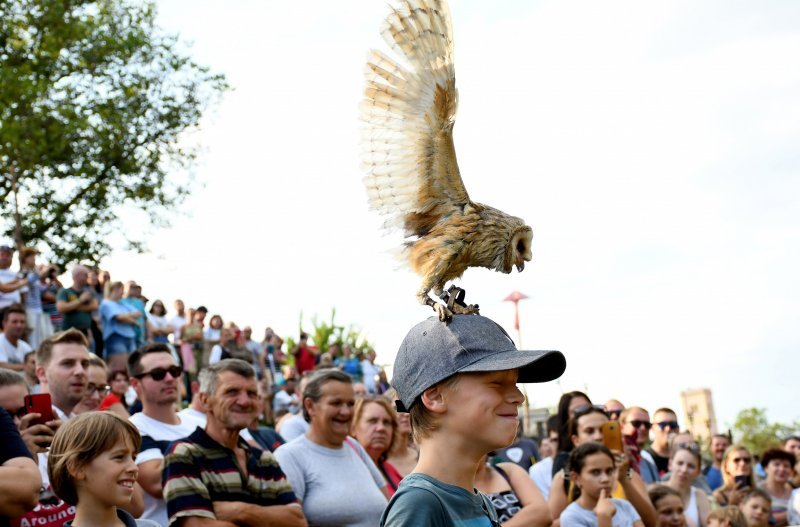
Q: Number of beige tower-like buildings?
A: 1